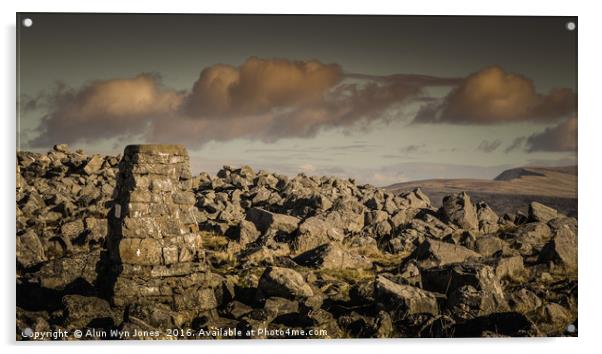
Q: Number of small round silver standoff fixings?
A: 4